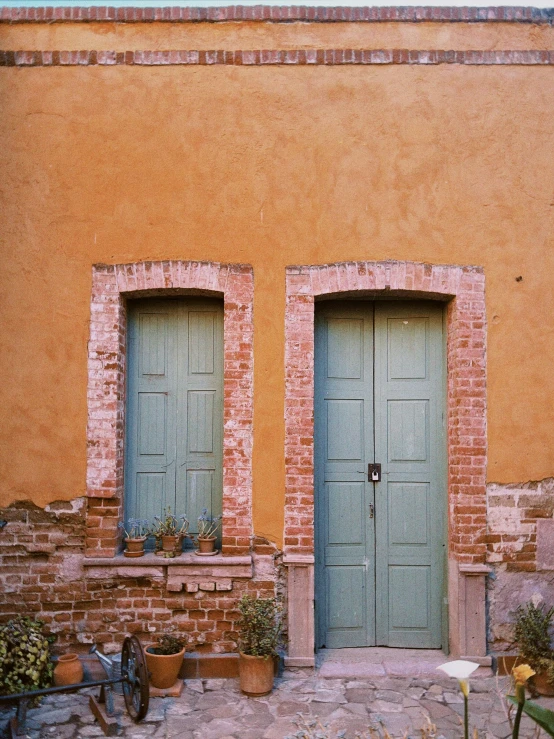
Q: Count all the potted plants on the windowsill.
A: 3